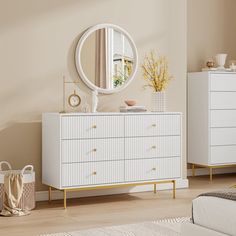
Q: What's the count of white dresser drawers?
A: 11